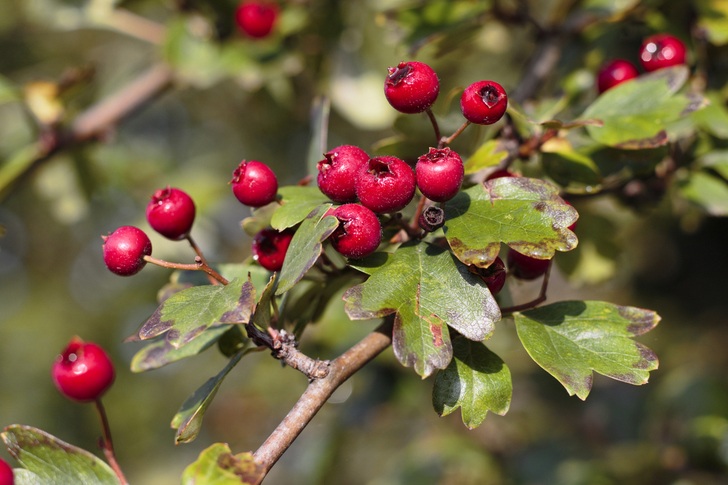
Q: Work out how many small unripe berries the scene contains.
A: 1